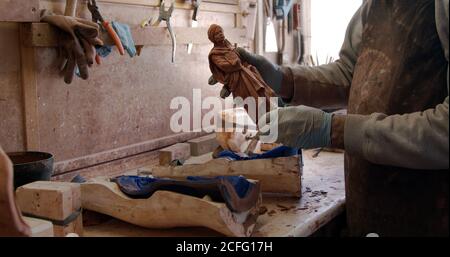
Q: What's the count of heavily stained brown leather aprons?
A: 1